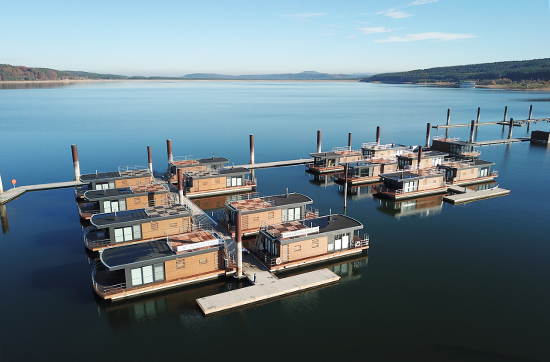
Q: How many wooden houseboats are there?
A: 15